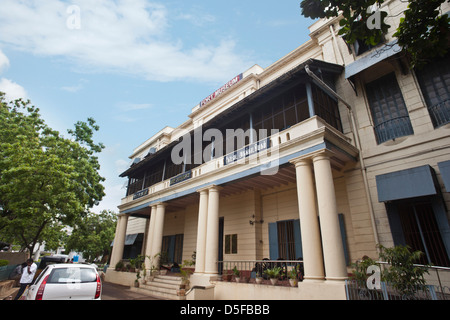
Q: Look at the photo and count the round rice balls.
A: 0